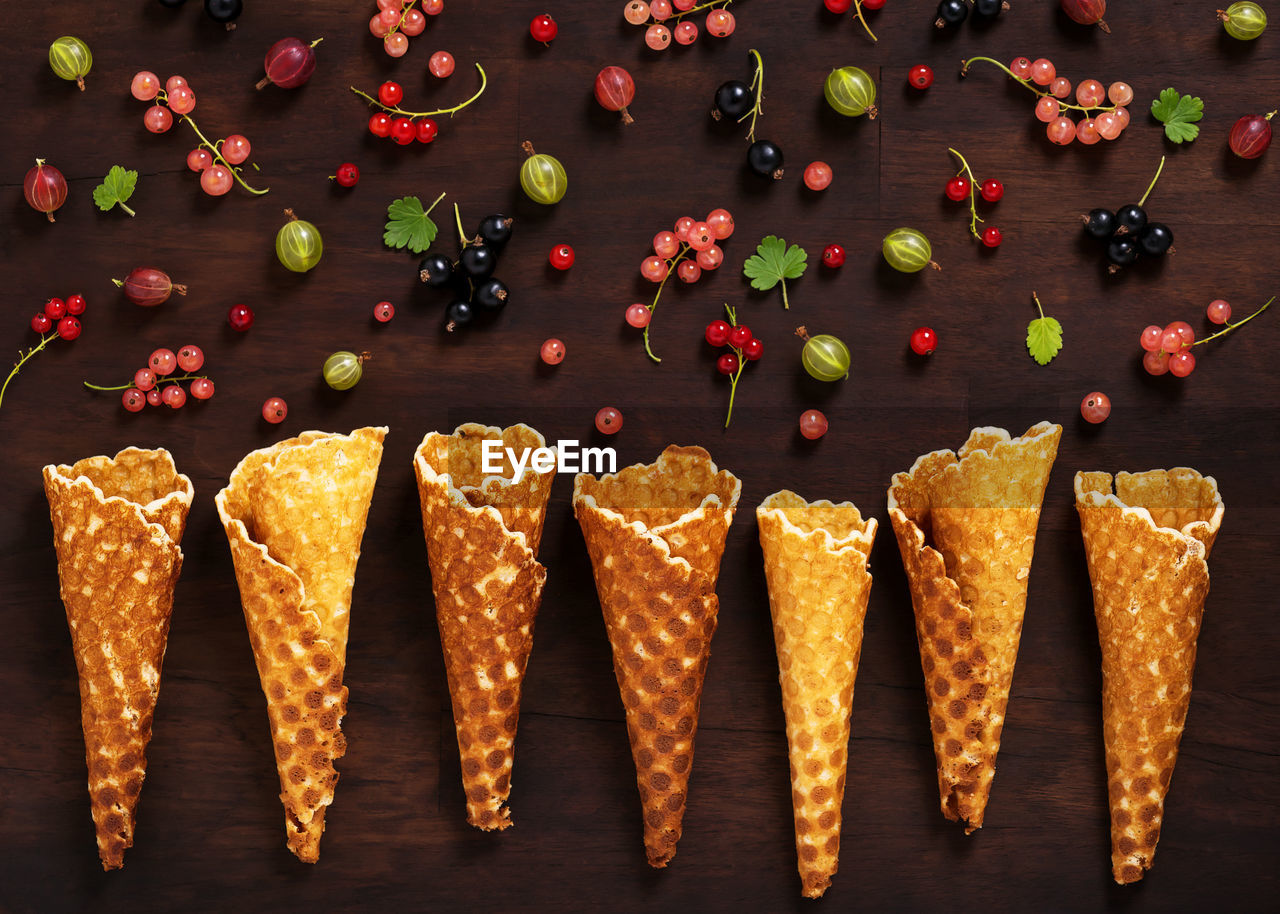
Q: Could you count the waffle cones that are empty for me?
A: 7